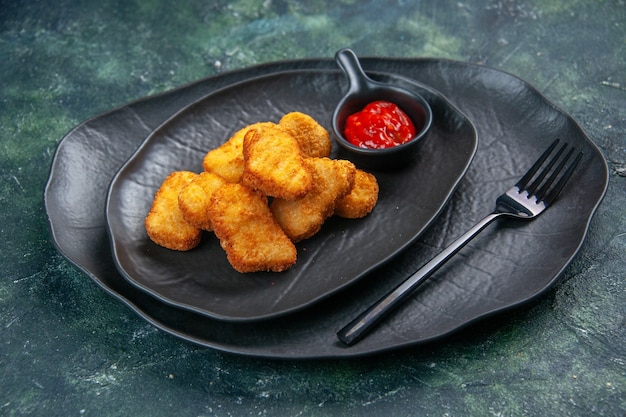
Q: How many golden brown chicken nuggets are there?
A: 8